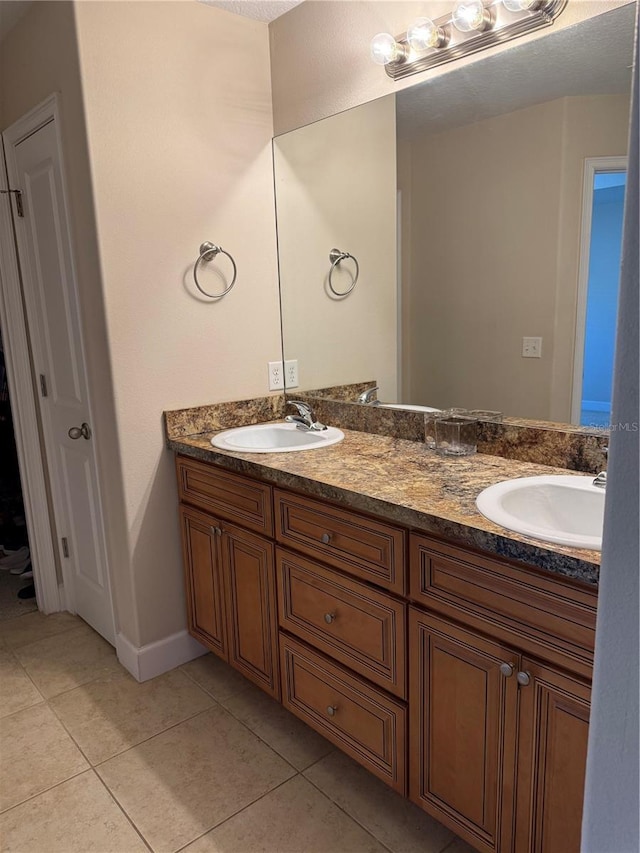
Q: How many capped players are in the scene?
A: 0